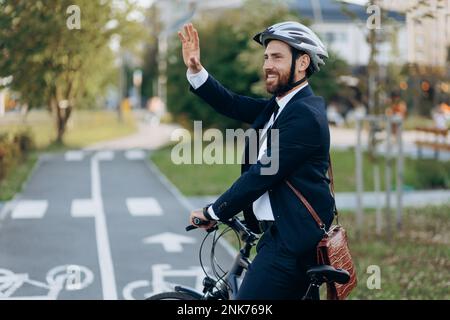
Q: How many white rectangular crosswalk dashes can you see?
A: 6